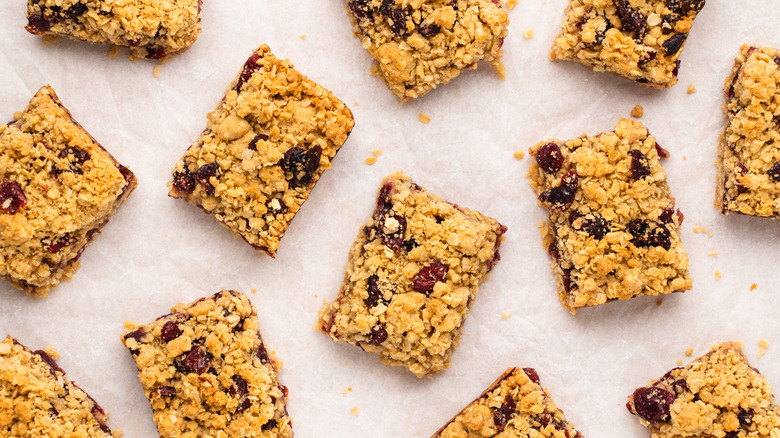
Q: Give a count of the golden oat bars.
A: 12